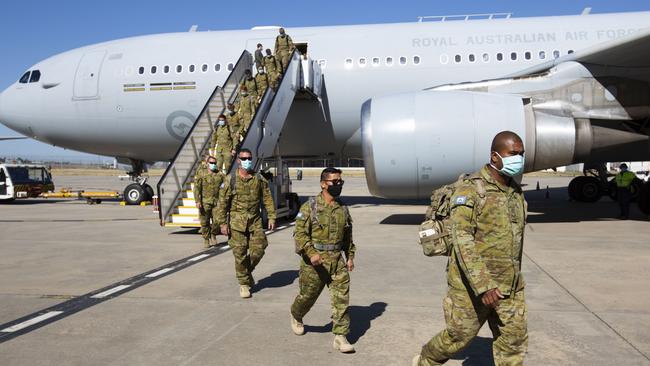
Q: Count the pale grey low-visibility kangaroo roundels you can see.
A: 1